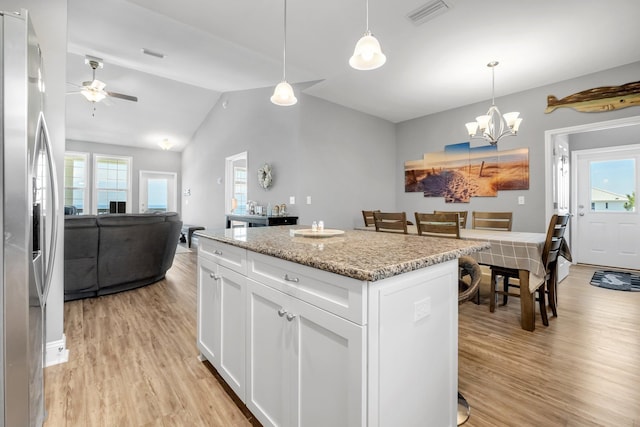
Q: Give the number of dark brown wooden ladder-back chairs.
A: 6